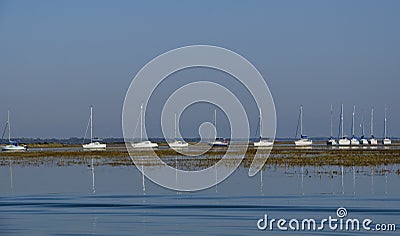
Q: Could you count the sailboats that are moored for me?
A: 13